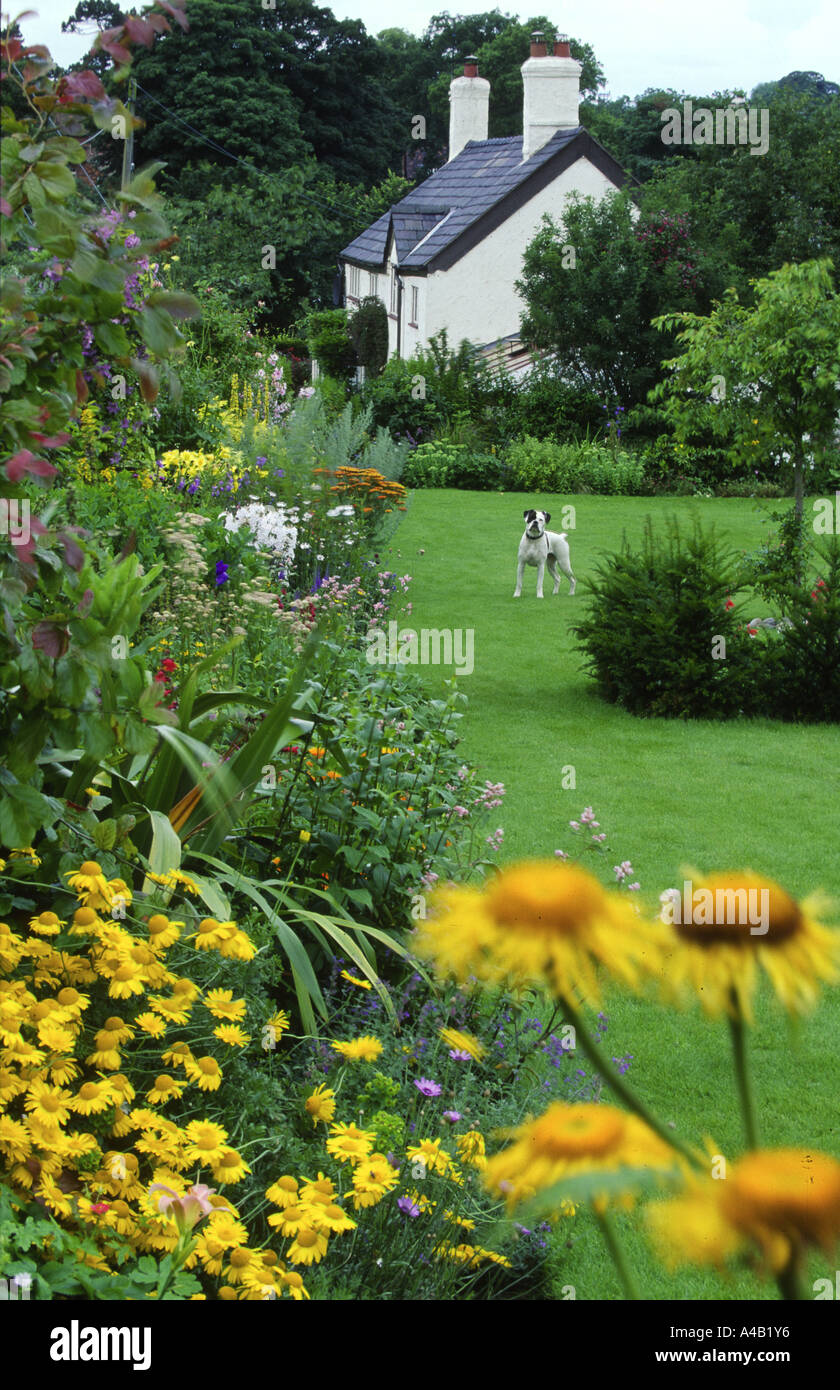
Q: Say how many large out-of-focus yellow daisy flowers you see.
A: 4